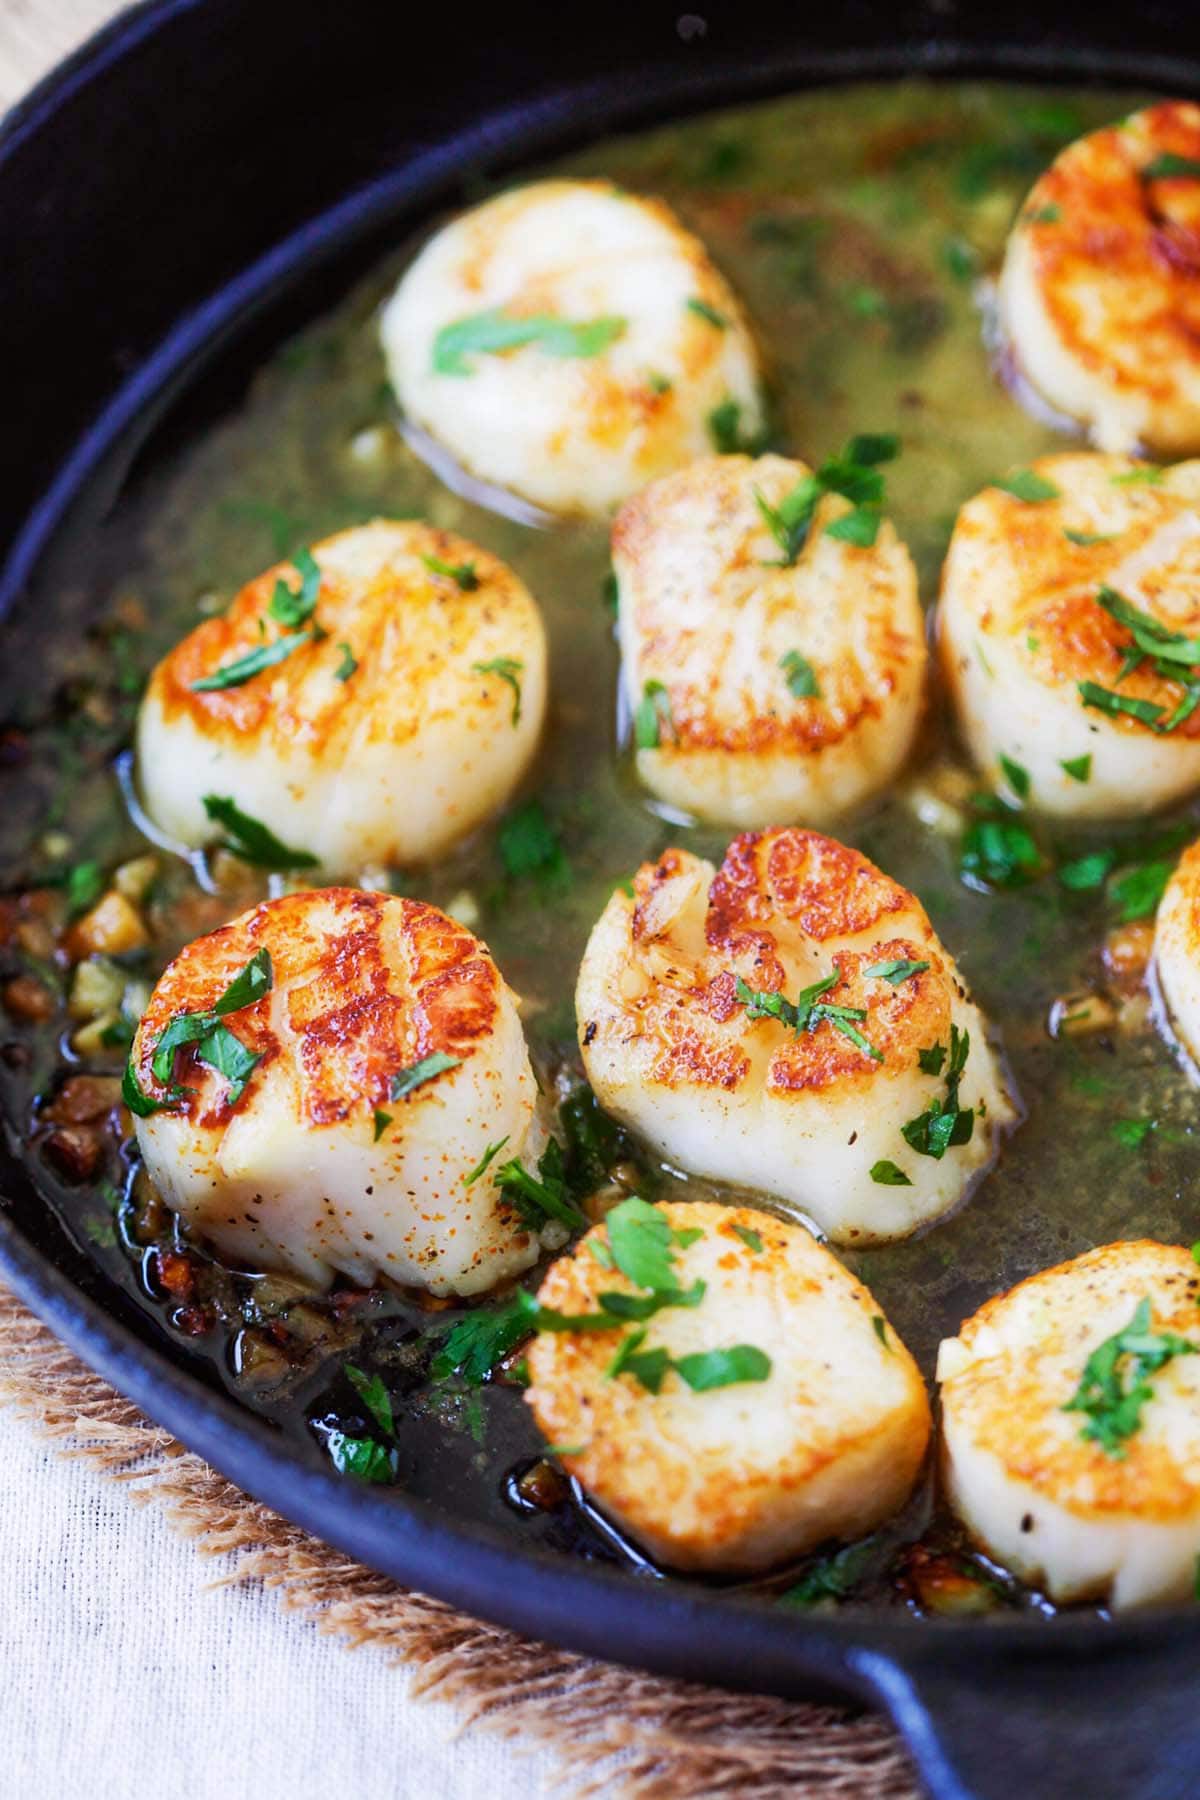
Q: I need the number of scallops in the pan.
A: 10